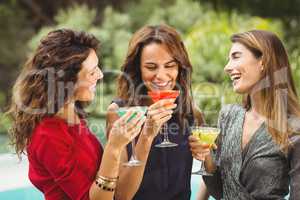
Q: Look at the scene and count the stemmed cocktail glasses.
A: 3